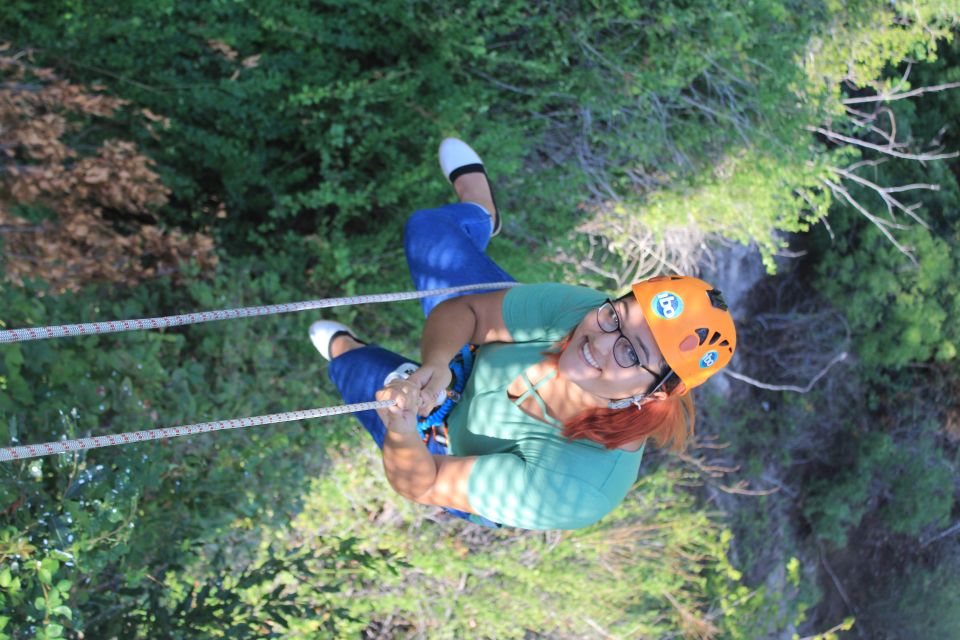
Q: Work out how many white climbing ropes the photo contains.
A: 2